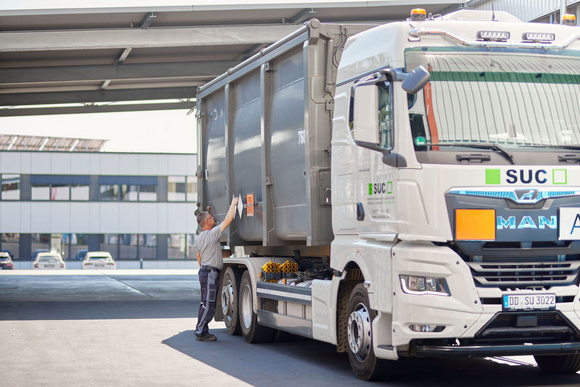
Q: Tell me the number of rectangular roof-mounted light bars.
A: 2